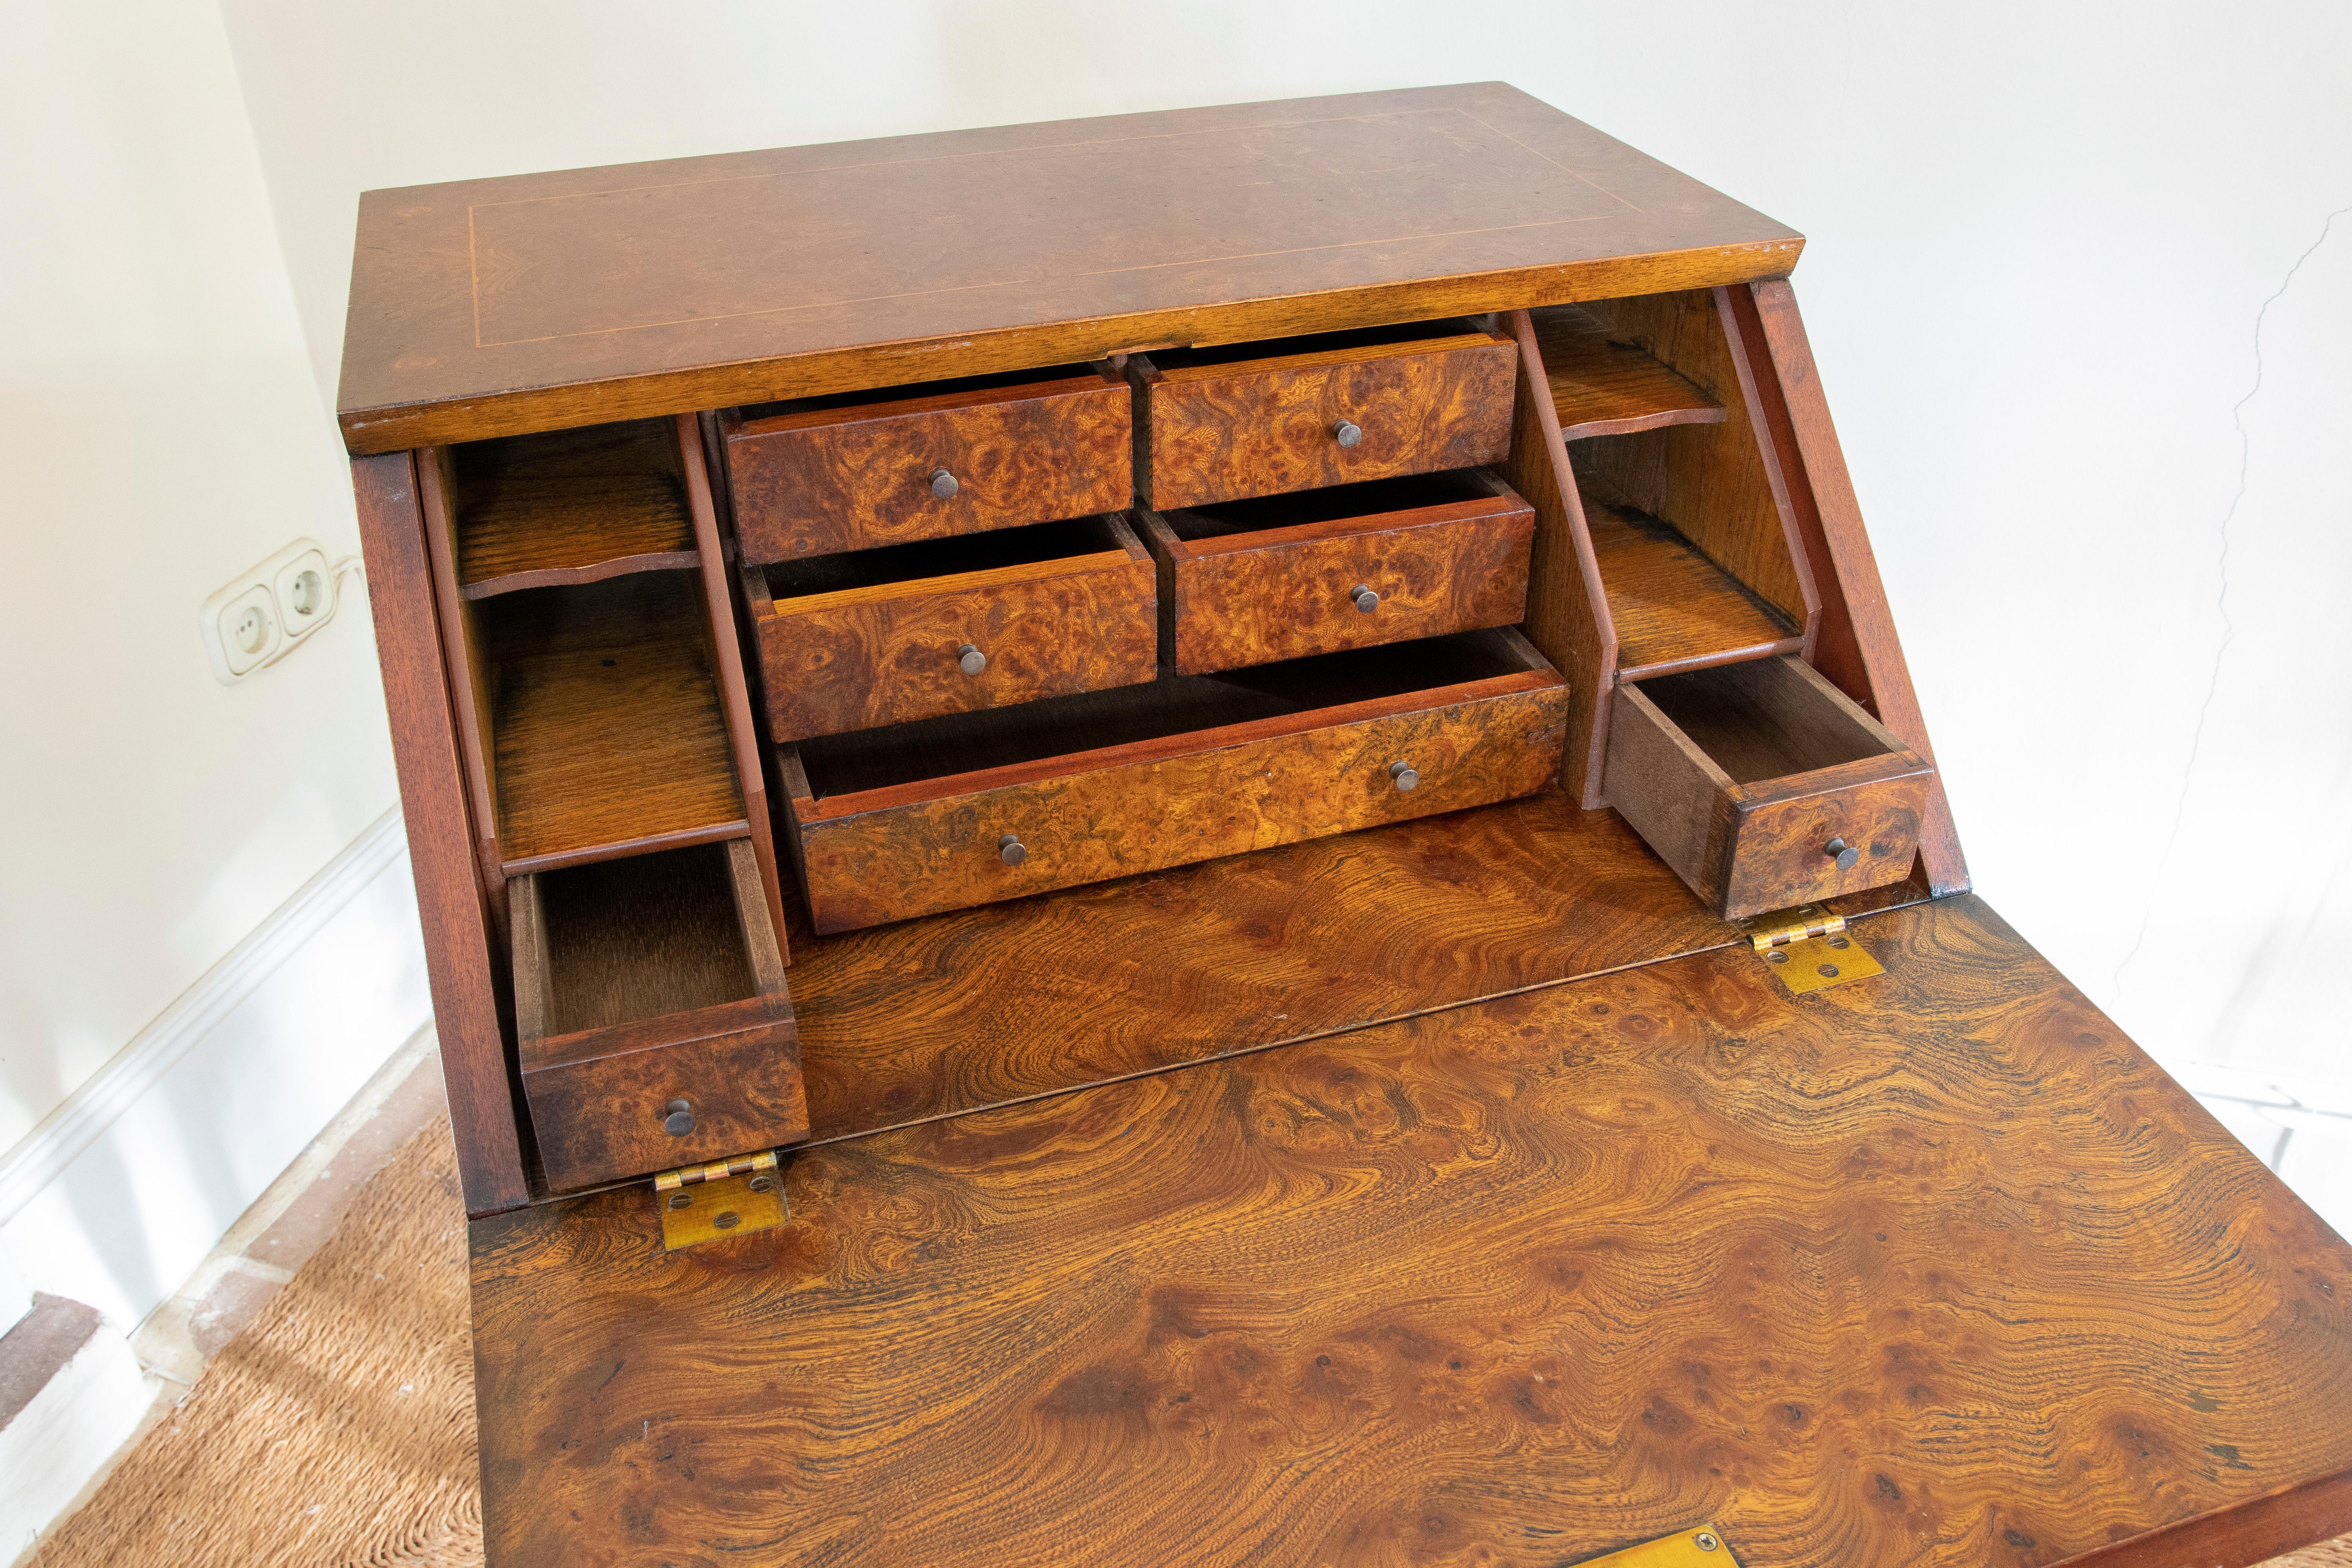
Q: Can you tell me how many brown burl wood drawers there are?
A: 7